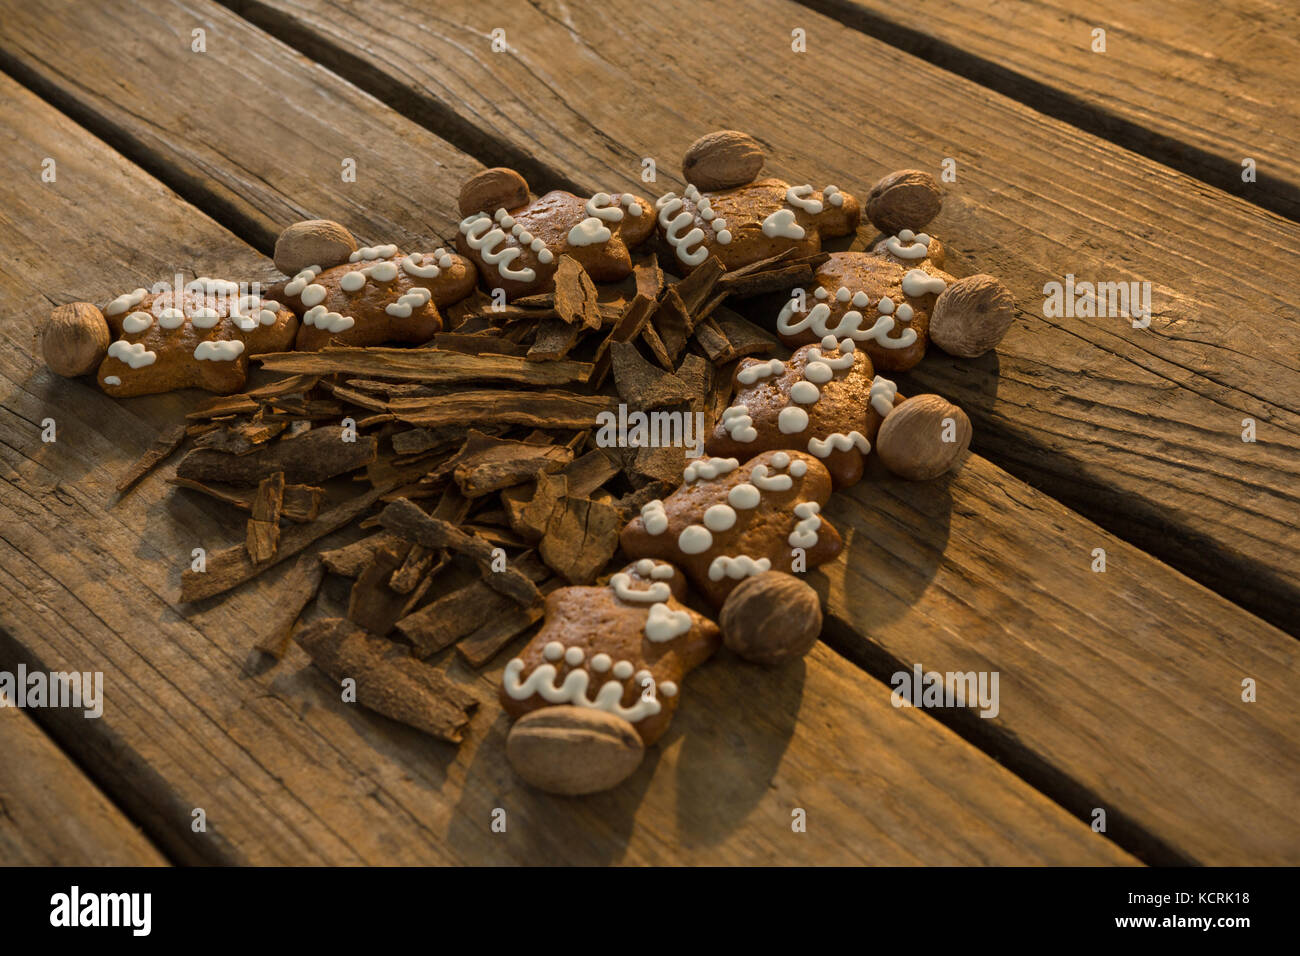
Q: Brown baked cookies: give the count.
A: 8